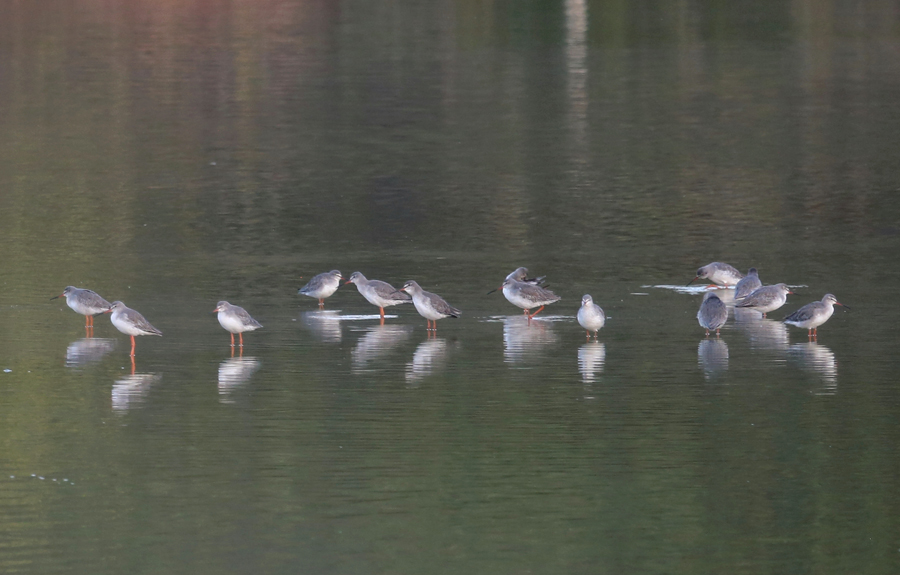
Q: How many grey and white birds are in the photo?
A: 14